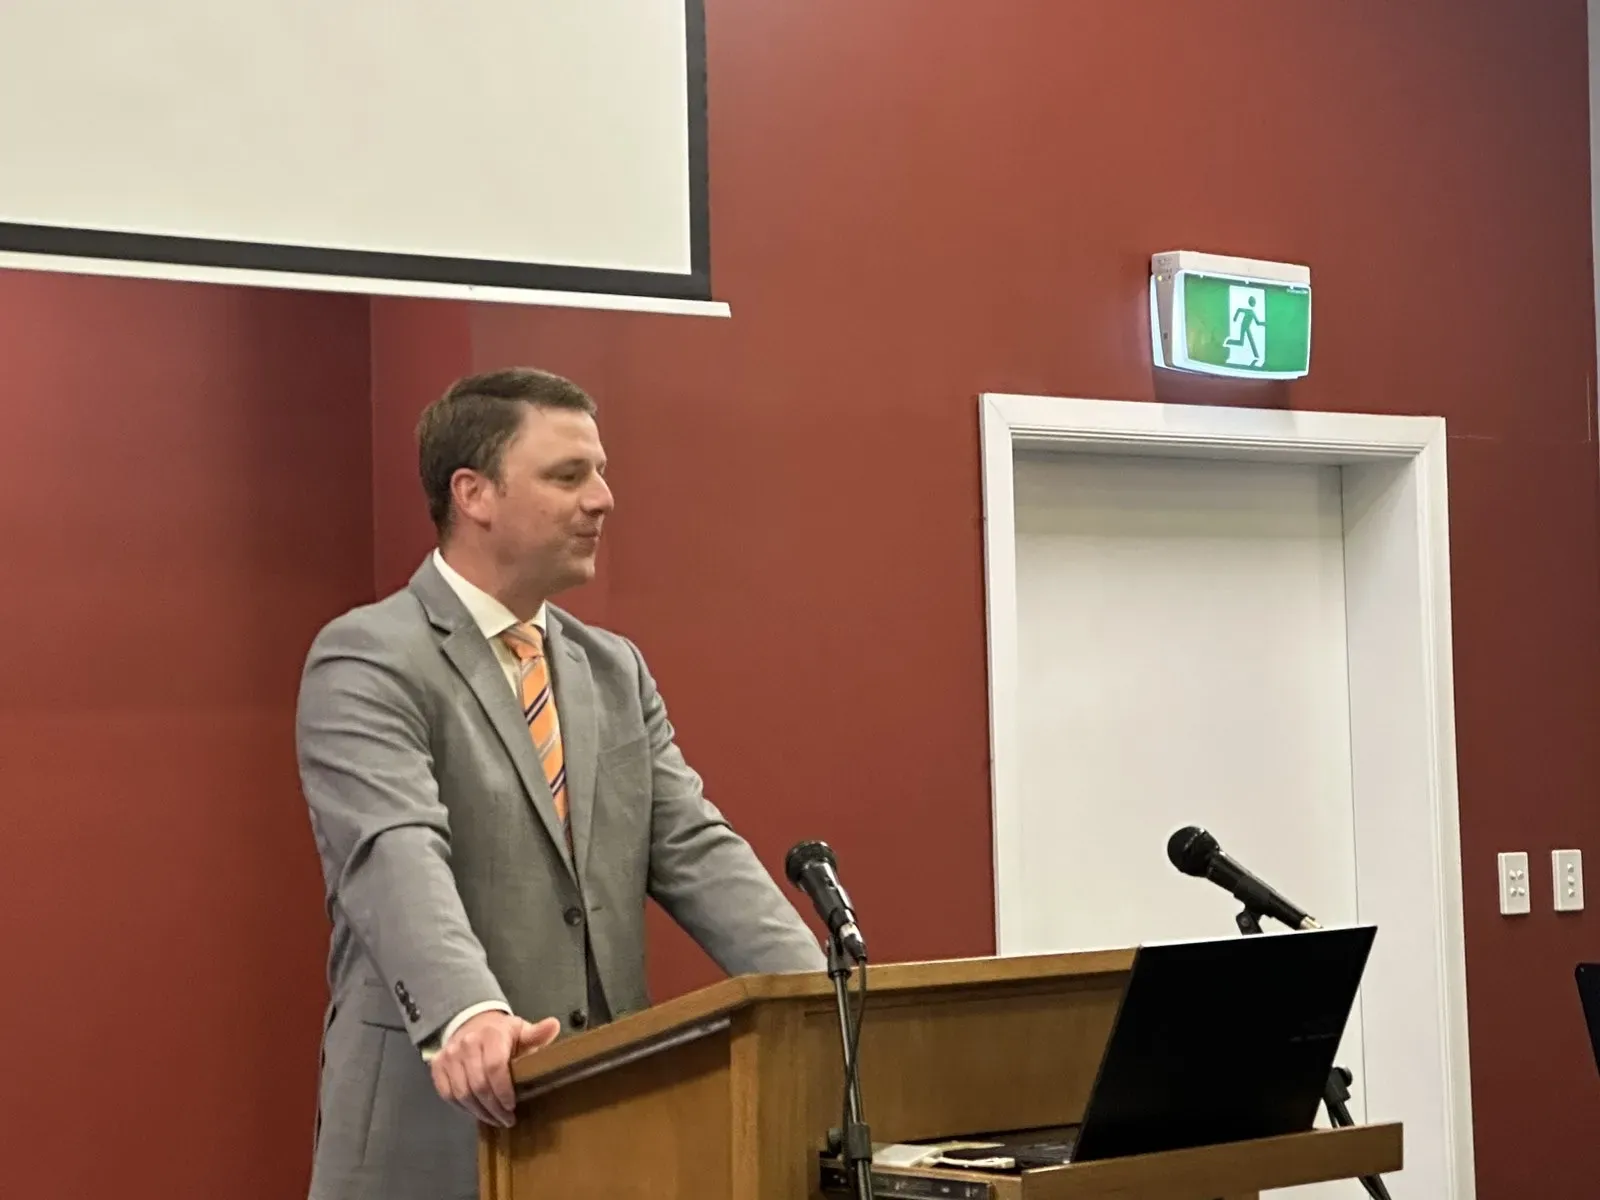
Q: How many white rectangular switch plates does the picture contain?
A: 2